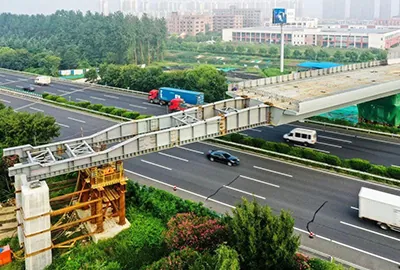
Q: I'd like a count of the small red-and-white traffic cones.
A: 2